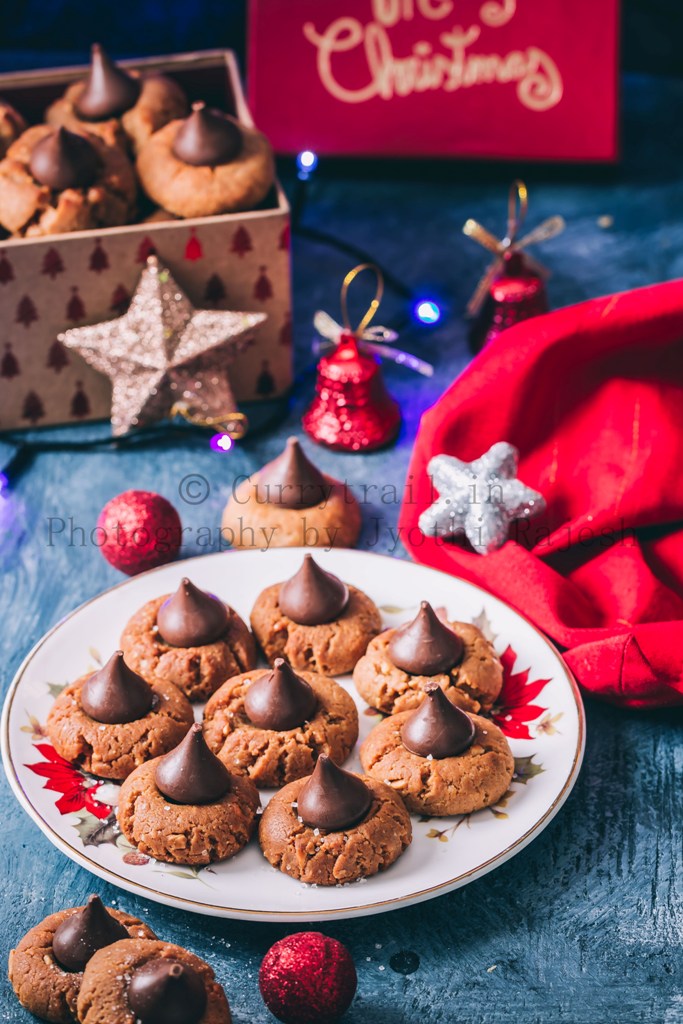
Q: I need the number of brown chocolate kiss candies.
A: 14